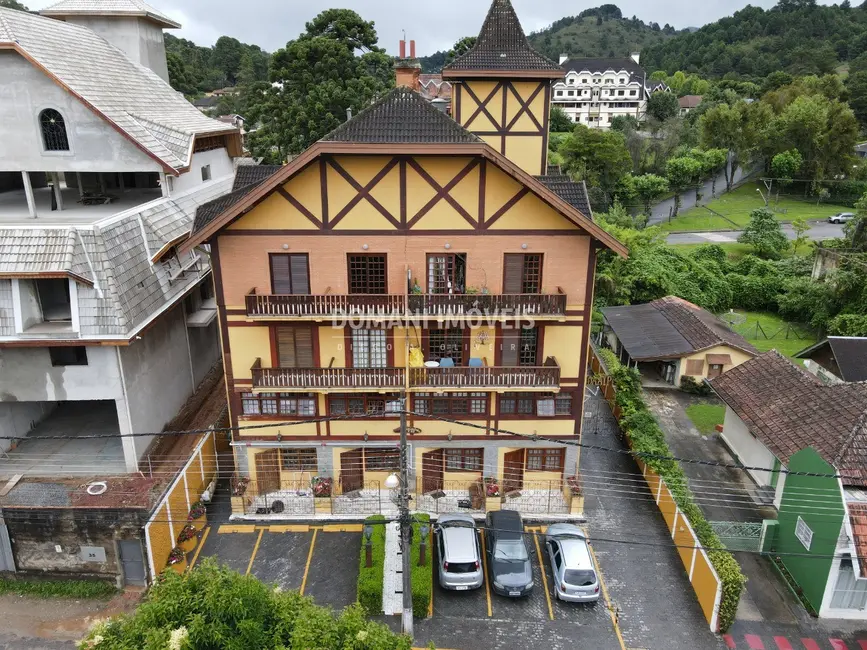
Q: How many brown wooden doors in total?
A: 4